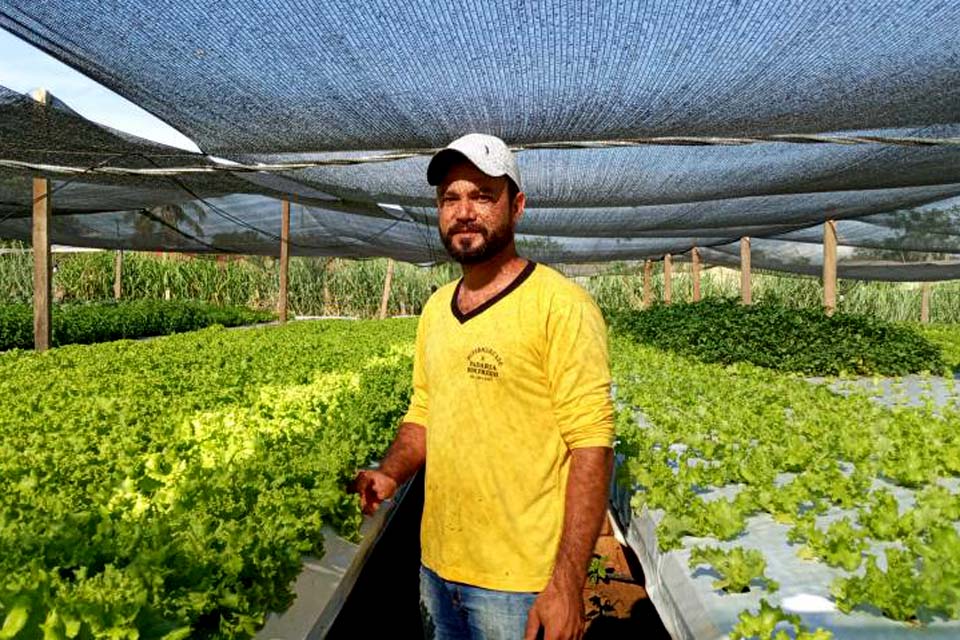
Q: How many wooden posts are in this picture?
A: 10